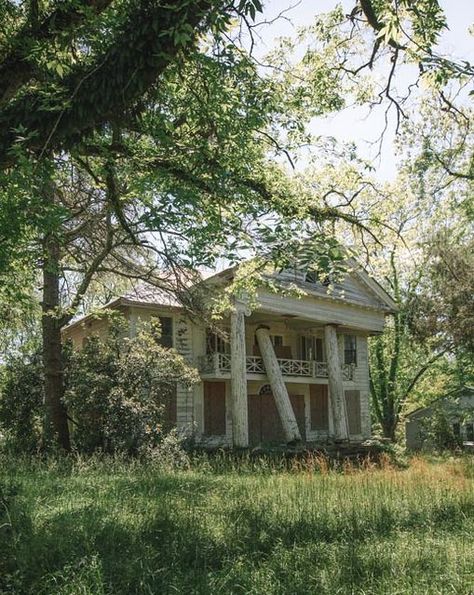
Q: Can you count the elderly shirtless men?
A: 0